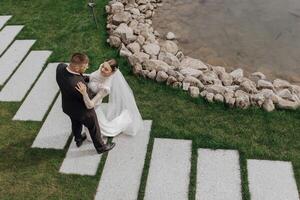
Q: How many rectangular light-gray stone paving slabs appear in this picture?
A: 11